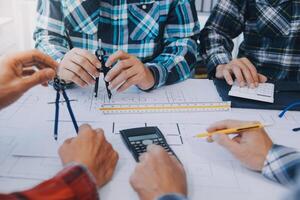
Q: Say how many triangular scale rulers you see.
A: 1